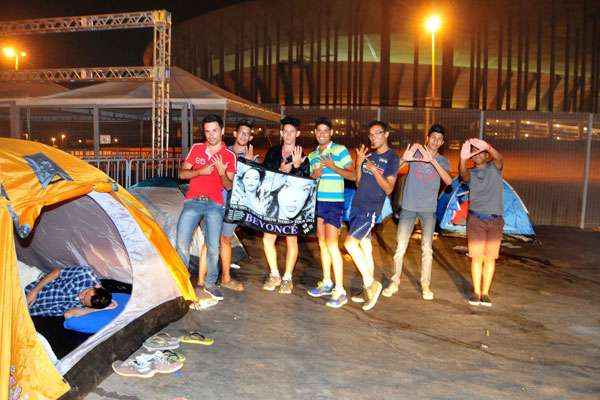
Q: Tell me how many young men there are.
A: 8